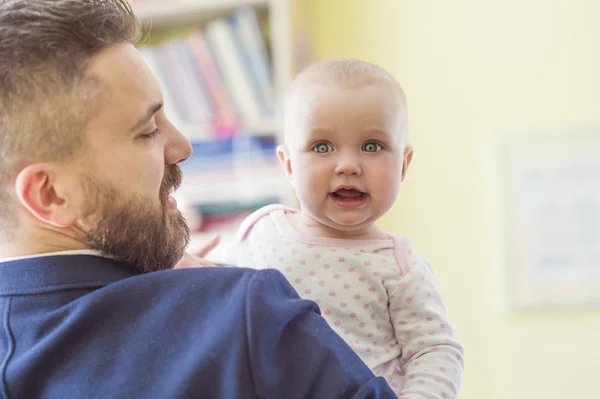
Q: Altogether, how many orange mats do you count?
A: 0